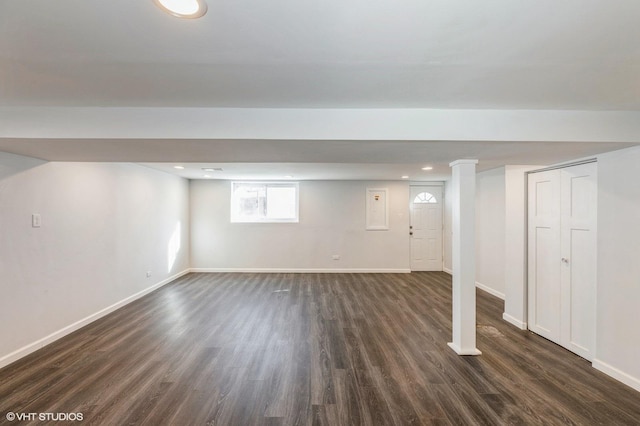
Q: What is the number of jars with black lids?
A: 0